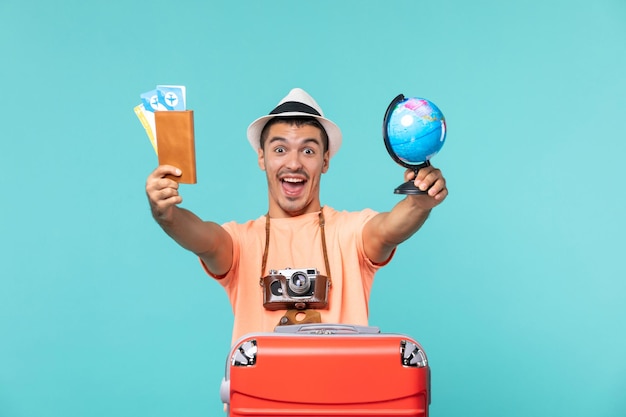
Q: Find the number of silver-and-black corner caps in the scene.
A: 2